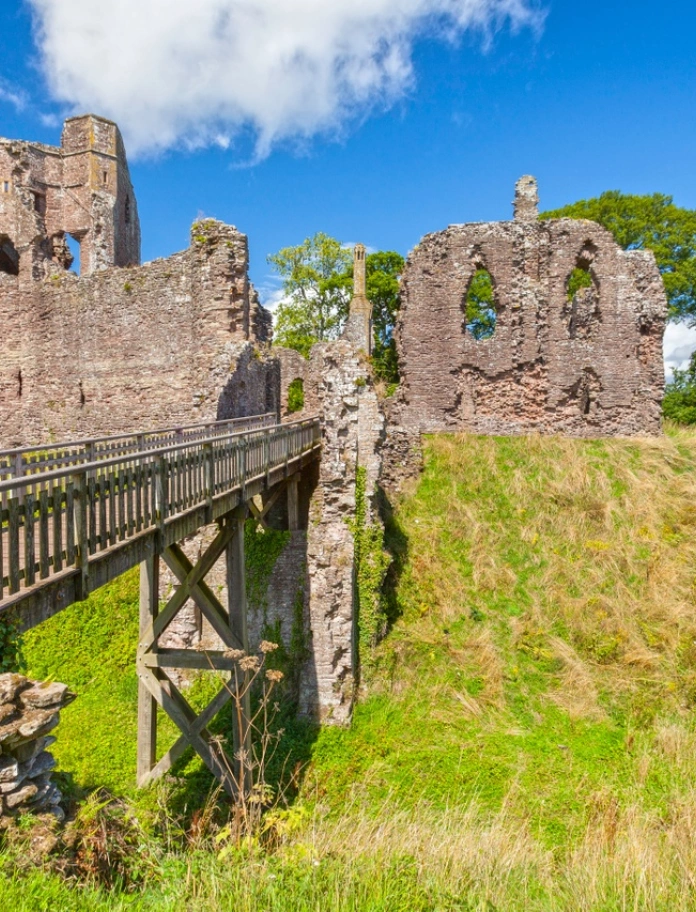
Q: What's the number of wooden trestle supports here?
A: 2